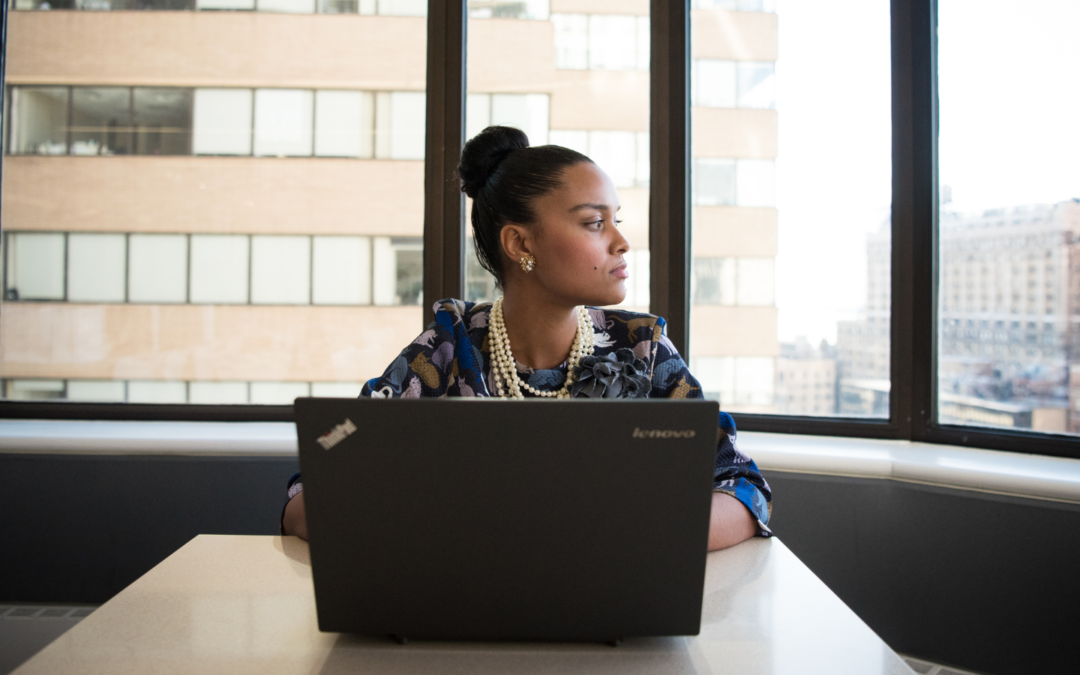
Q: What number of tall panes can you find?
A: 4